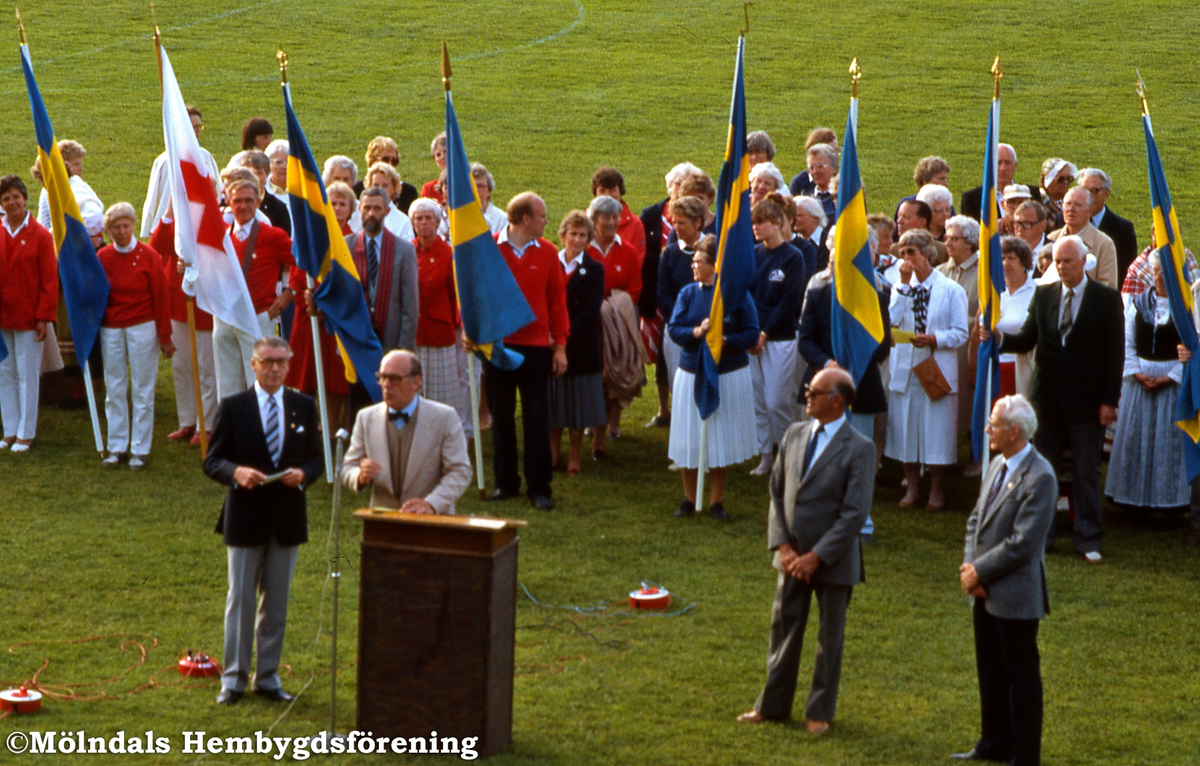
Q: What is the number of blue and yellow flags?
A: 7